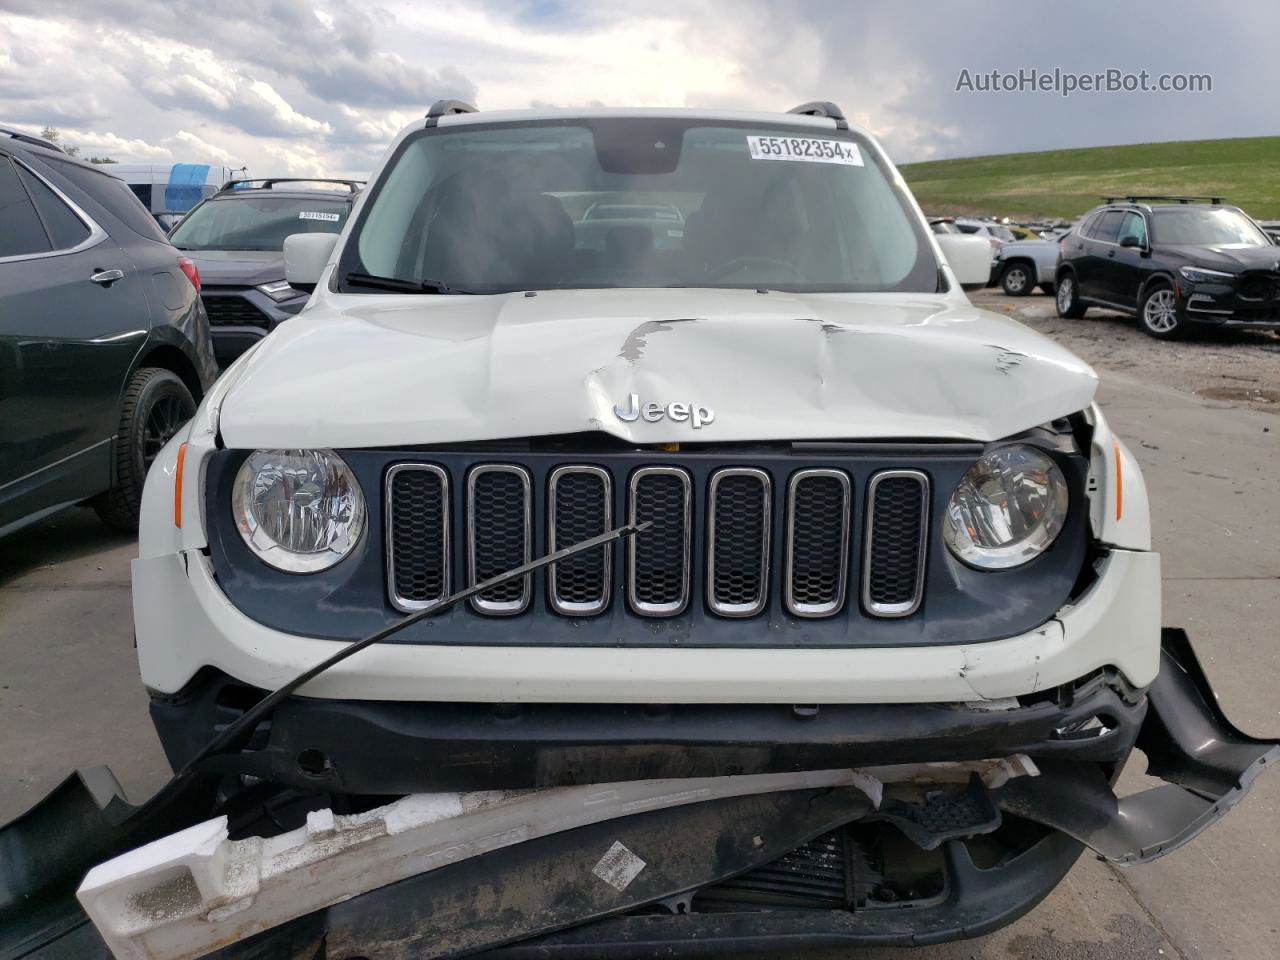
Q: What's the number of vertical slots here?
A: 7